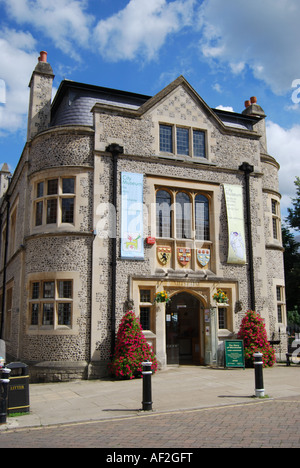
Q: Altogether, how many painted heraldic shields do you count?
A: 3